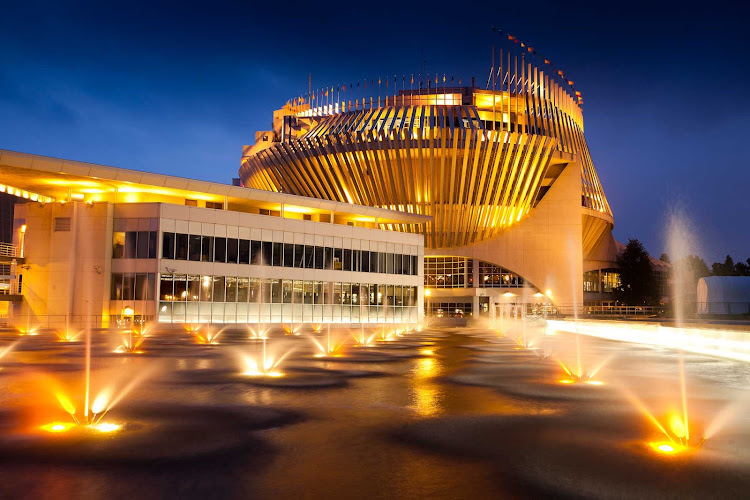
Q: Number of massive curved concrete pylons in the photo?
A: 1